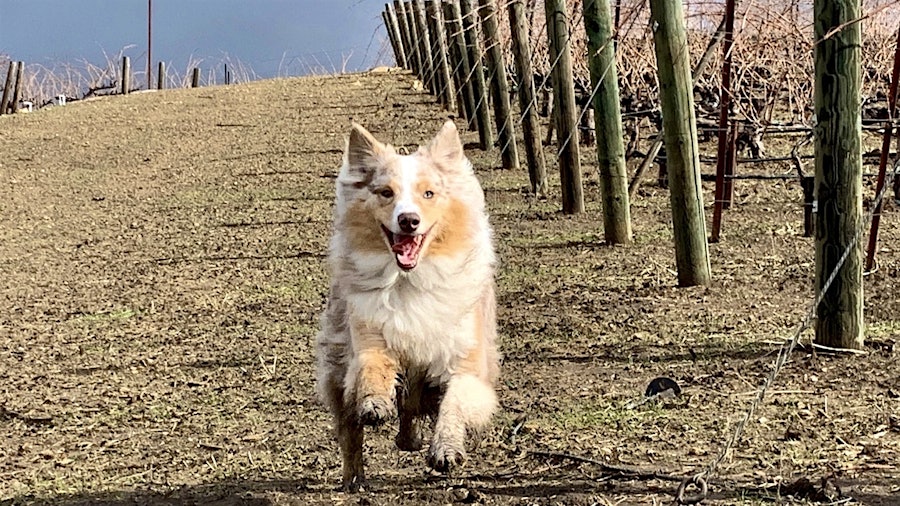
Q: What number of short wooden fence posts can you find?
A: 5